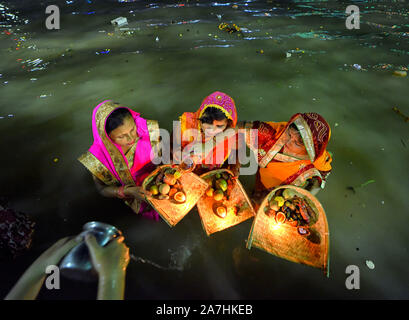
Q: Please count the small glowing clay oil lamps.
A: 3